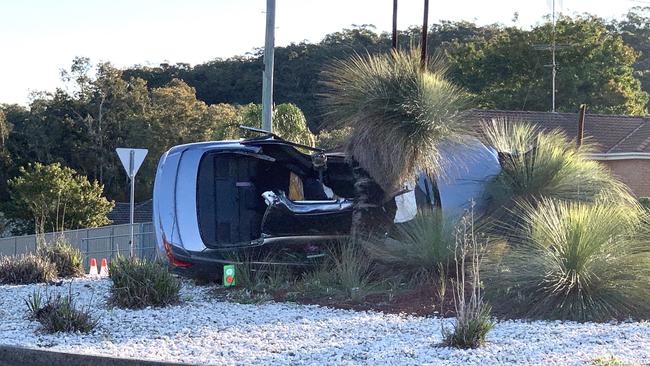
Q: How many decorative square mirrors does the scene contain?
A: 0